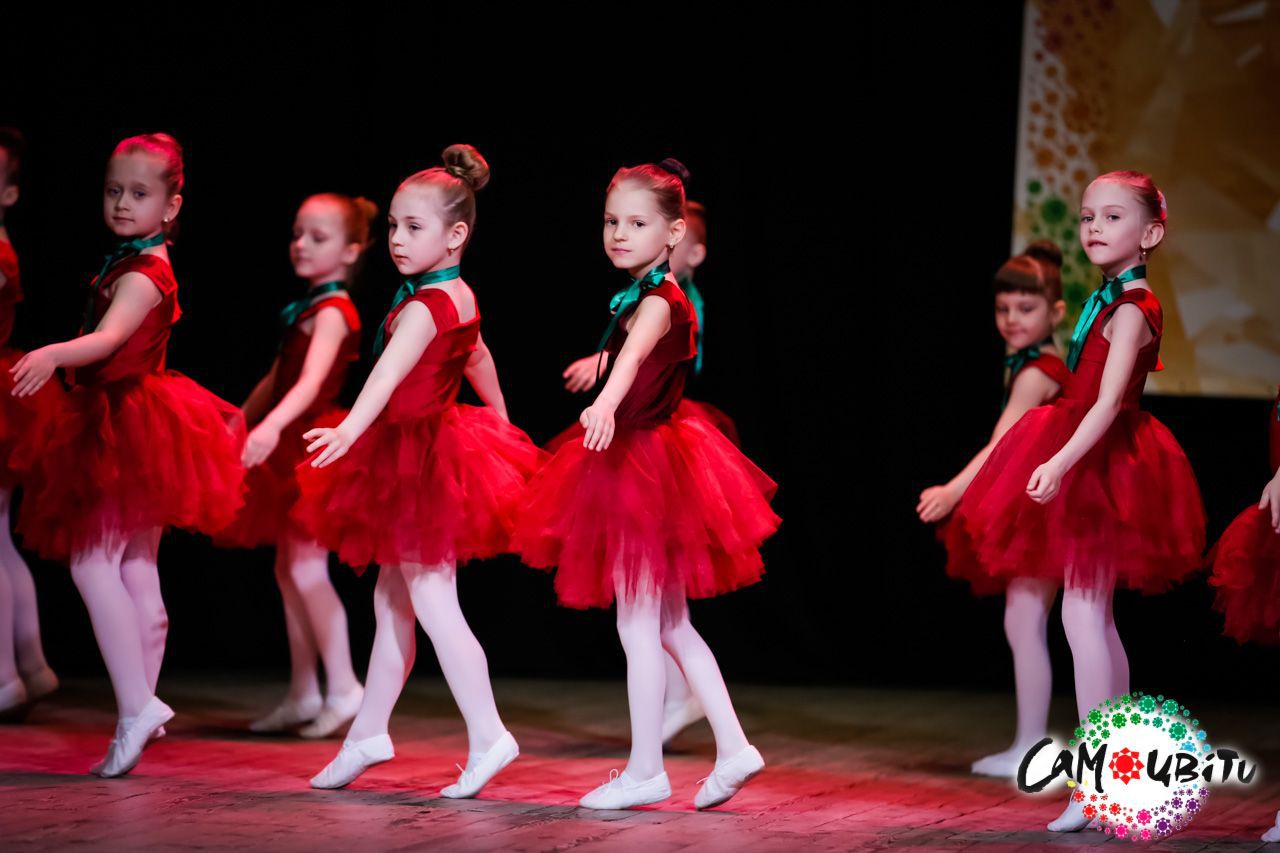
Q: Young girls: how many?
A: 9